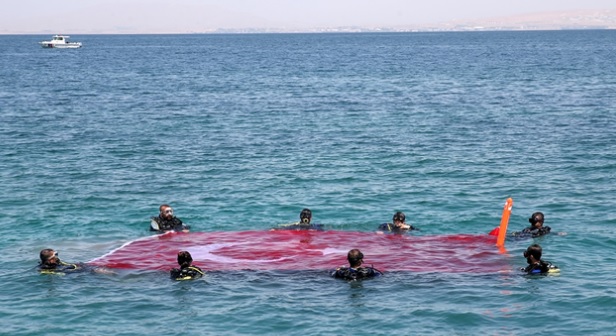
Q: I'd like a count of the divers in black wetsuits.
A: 8